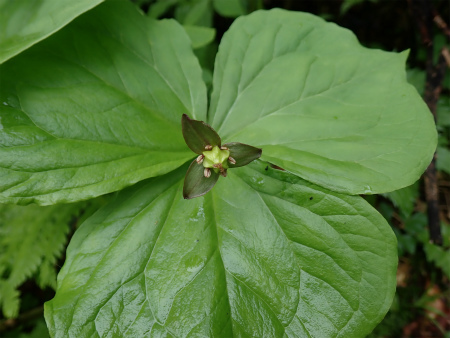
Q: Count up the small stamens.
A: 6